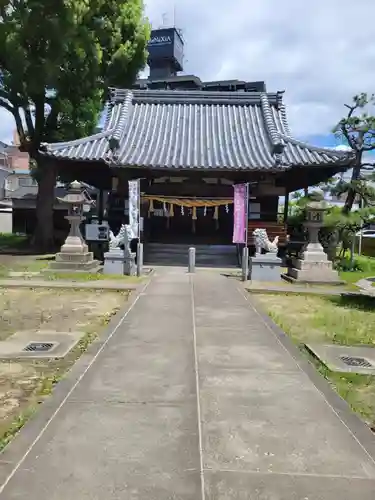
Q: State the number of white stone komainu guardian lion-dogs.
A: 2